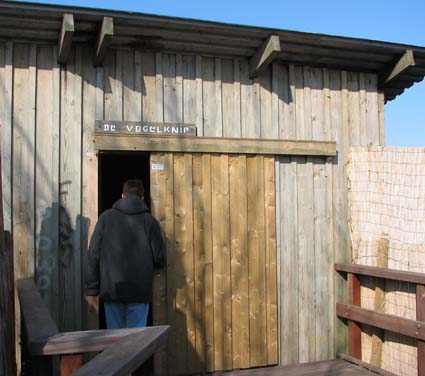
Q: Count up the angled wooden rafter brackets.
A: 4